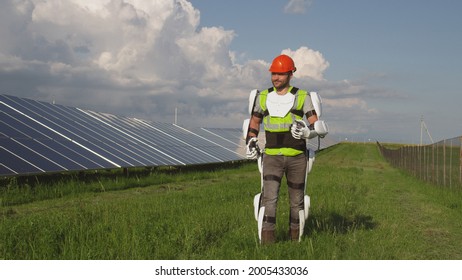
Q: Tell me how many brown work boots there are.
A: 2